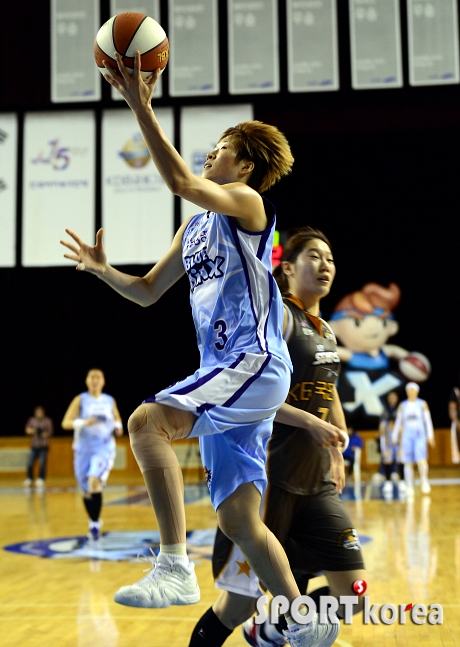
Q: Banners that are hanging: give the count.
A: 11